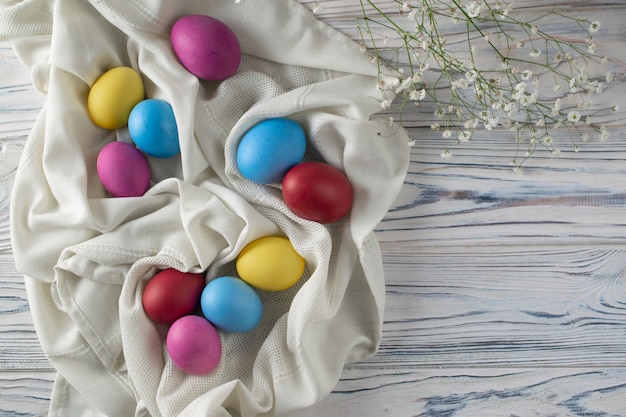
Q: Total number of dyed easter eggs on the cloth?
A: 10